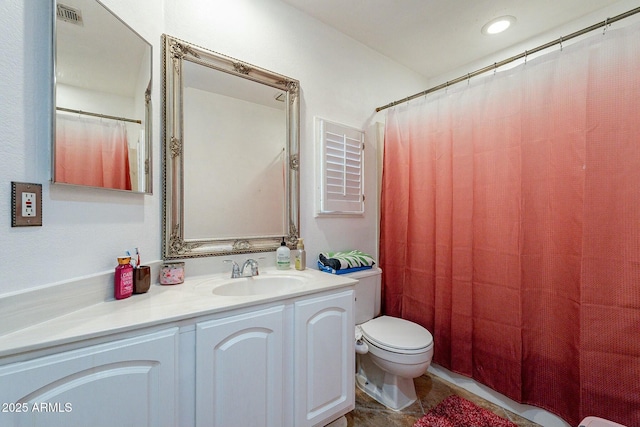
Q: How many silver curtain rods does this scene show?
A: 1